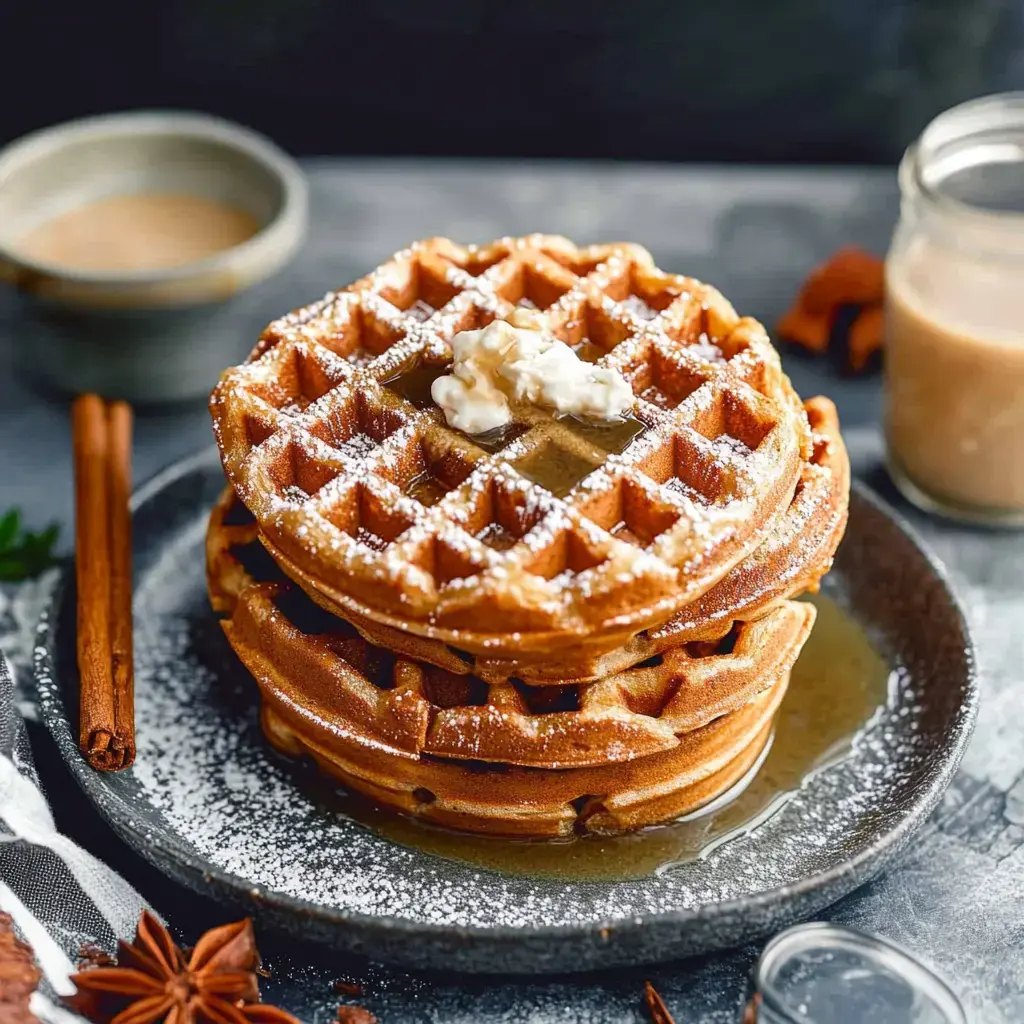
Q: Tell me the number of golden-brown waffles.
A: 4